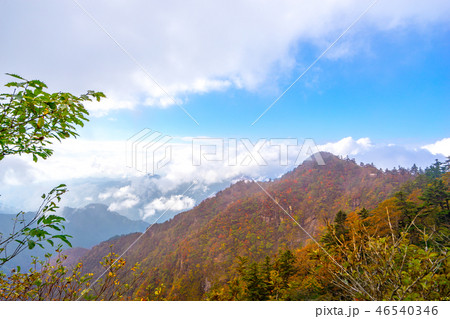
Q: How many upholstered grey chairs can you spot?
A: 0